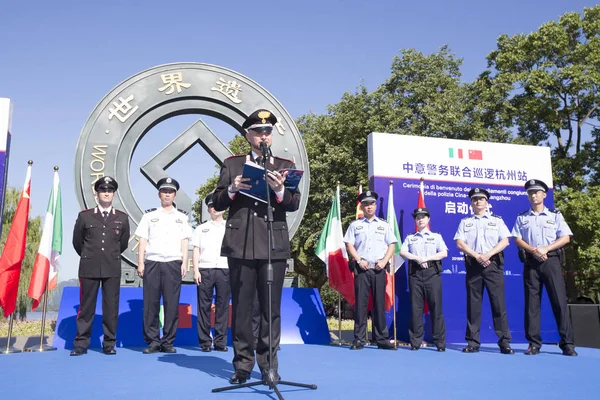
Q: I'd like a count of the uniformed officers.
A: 8